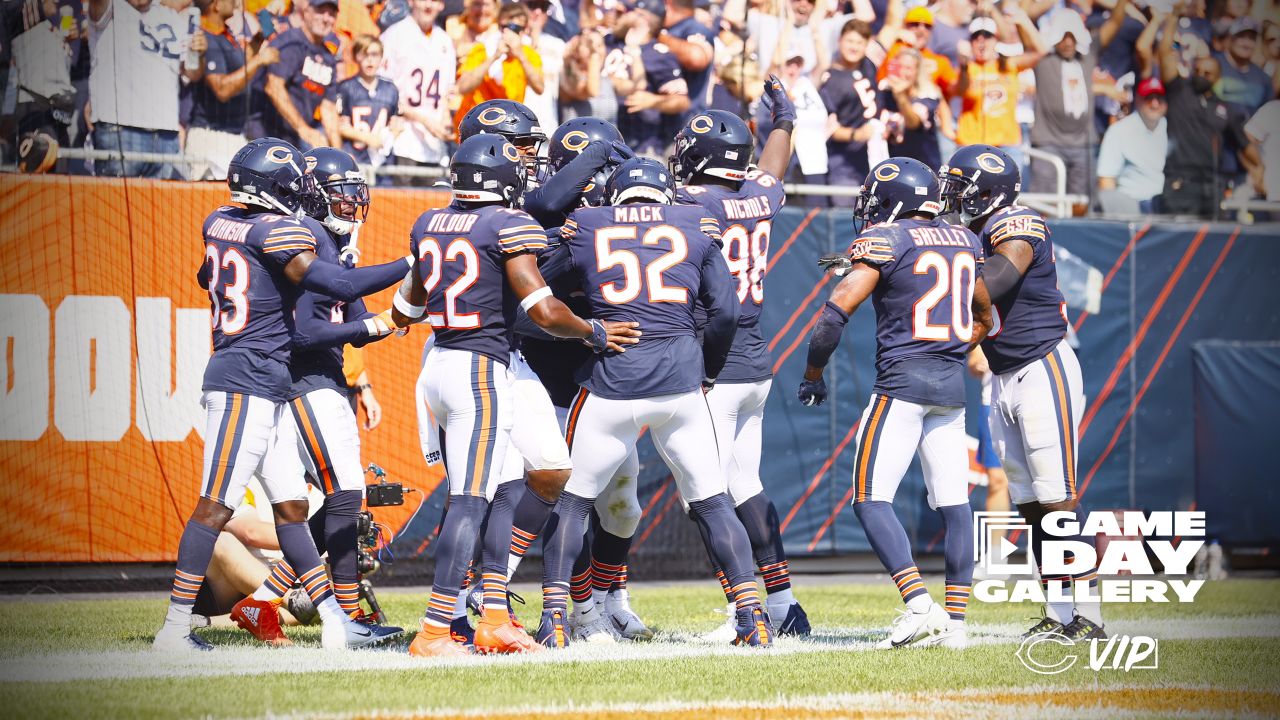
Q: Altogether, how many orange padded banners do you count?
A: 1